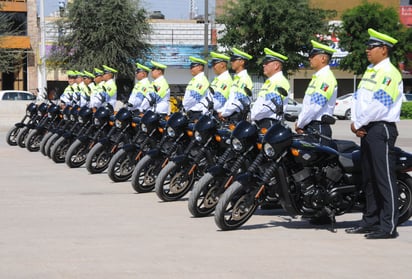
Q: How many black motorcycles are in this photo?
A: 13